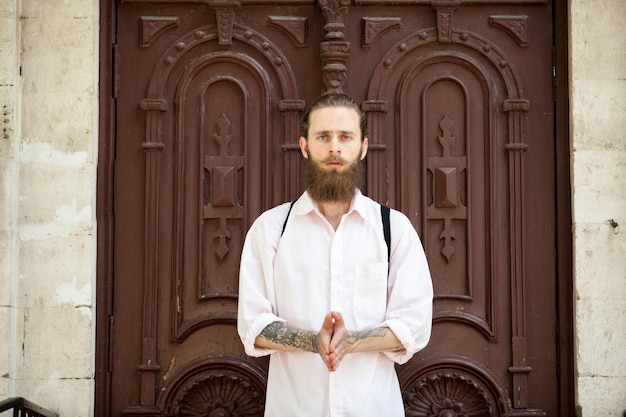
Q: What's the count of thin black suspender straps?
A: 2